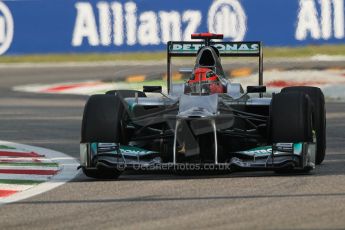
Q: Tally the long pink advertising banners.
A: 0